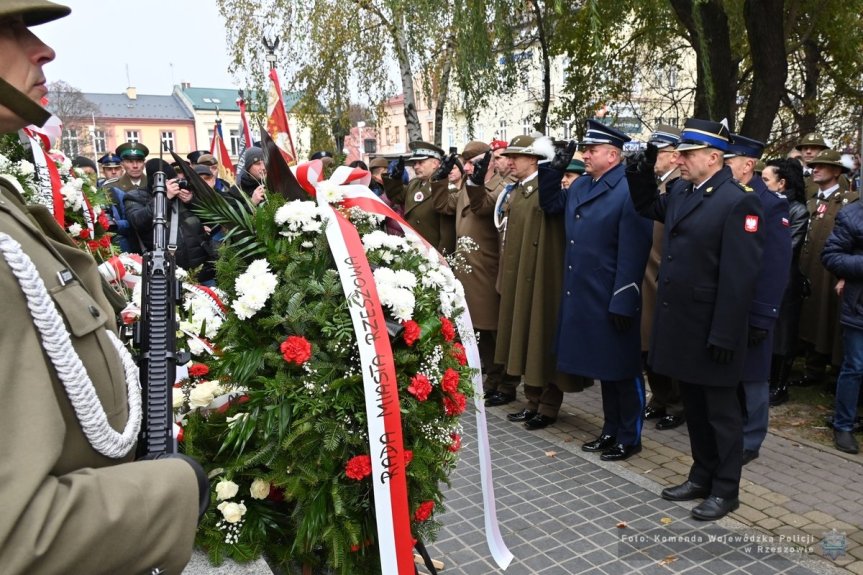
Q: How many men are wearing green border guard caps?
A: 1